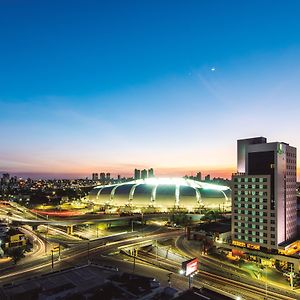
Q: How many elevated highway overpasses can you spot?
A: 2